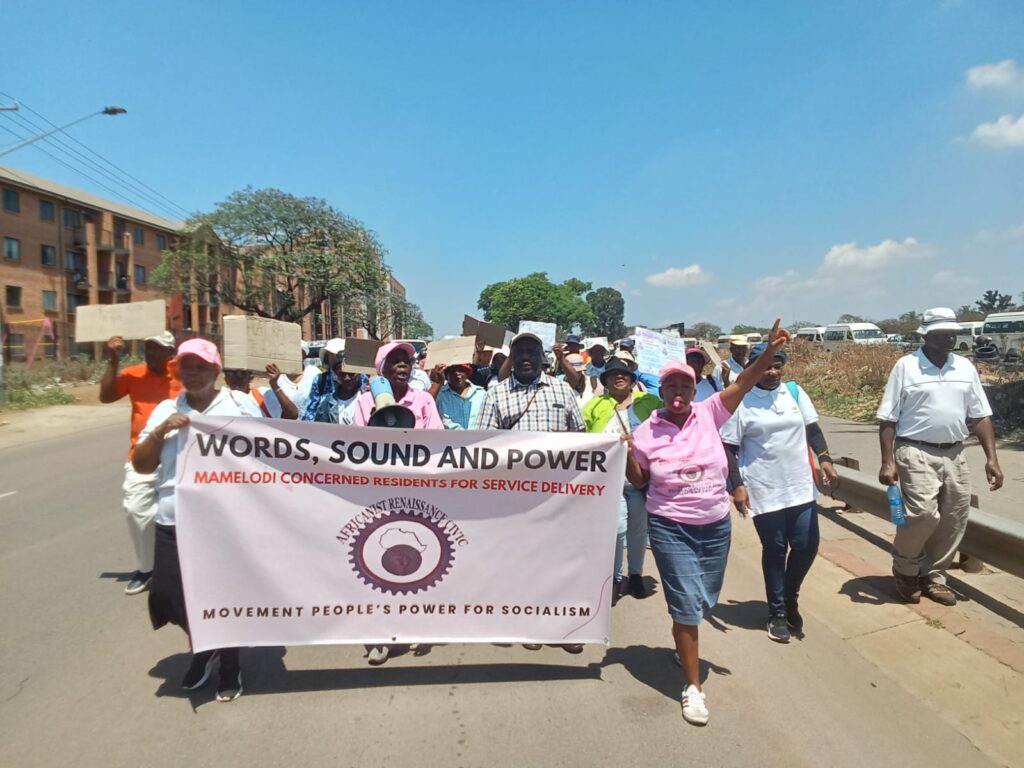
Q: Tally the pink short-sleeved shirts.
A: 2